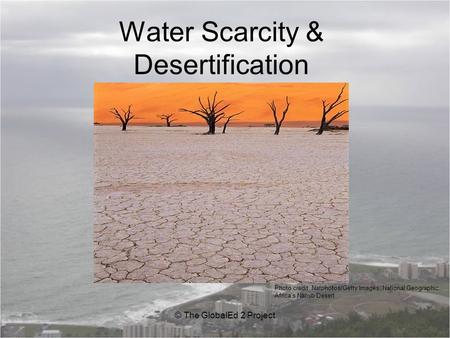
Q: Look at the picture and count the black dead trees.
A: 6